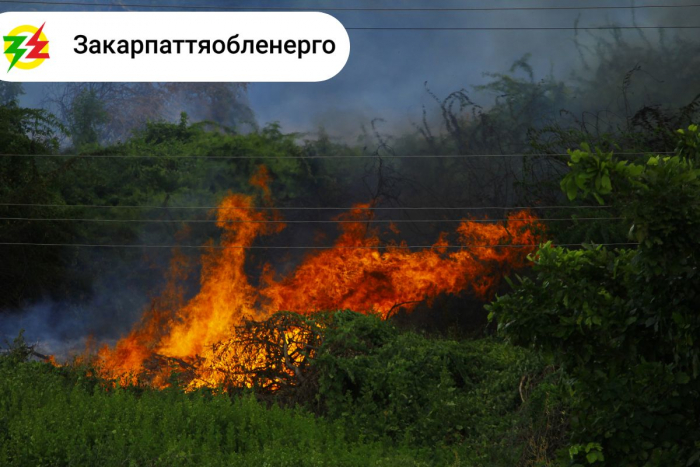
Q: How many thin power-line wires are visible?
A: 6